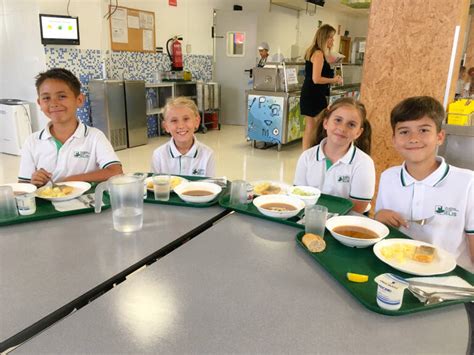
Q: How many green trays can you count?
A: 4